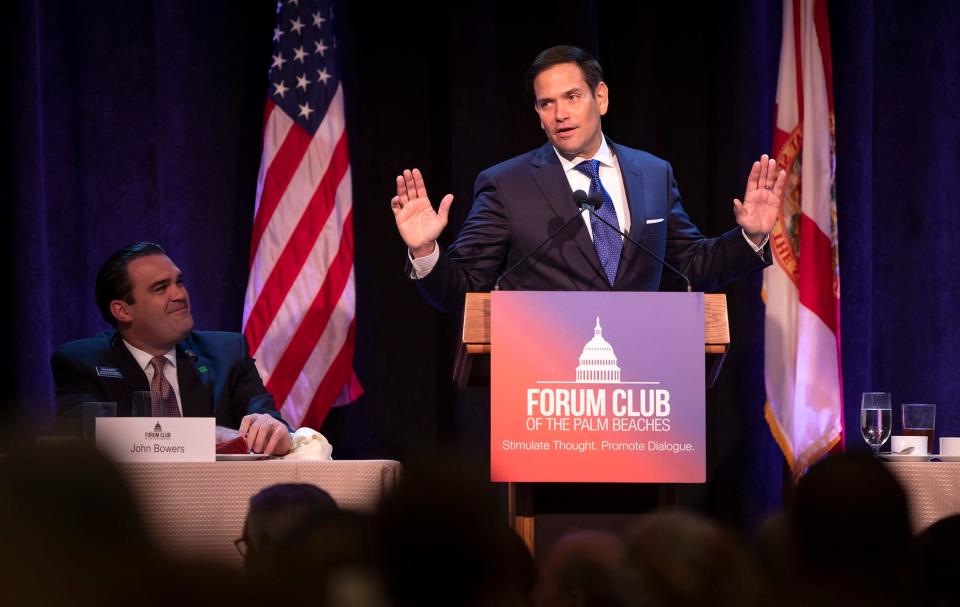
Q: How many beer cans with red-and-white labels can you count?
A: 0